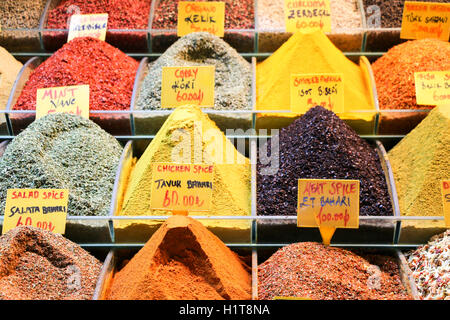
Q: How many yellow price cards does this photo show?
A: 12